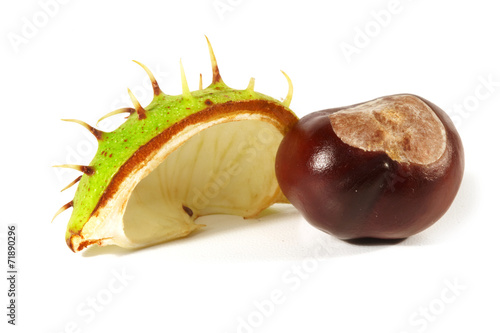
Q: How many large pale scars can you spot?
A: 1